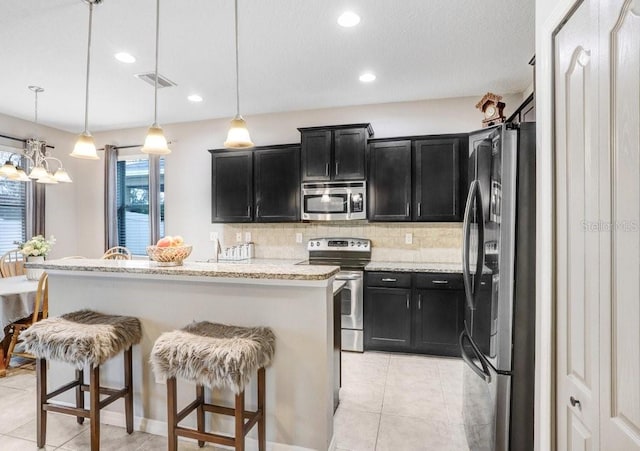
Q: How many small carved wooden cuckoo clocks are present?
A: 1